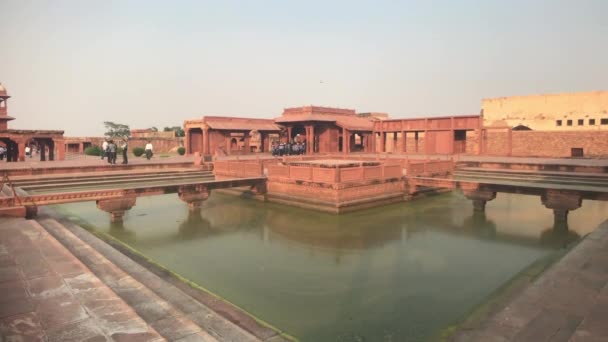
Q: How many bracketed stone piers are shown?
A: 4